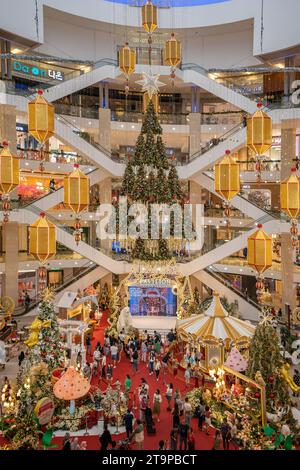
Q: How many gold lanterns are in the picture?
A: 11